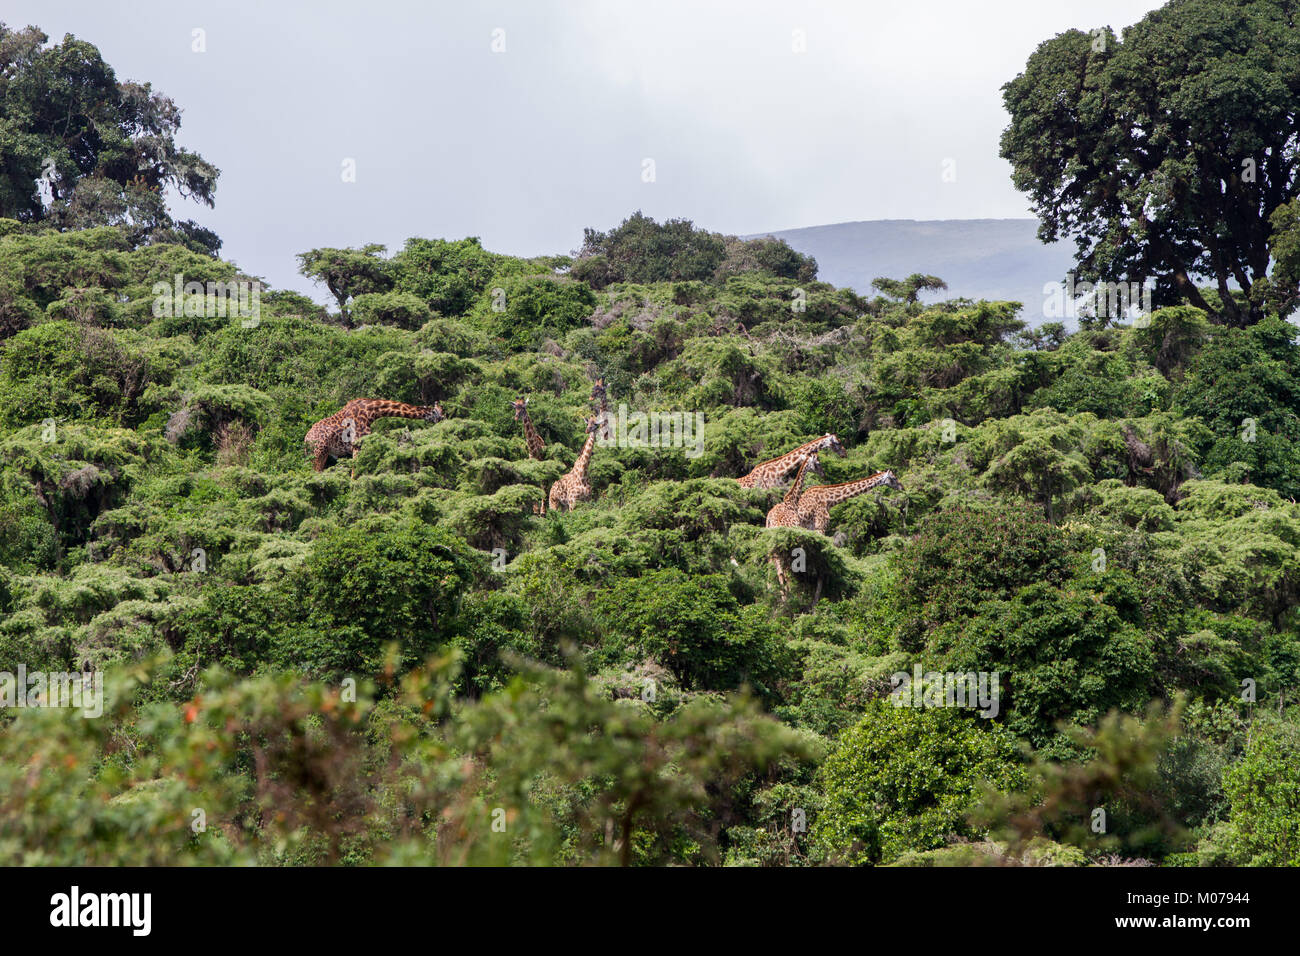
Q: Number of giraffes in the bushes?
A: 7